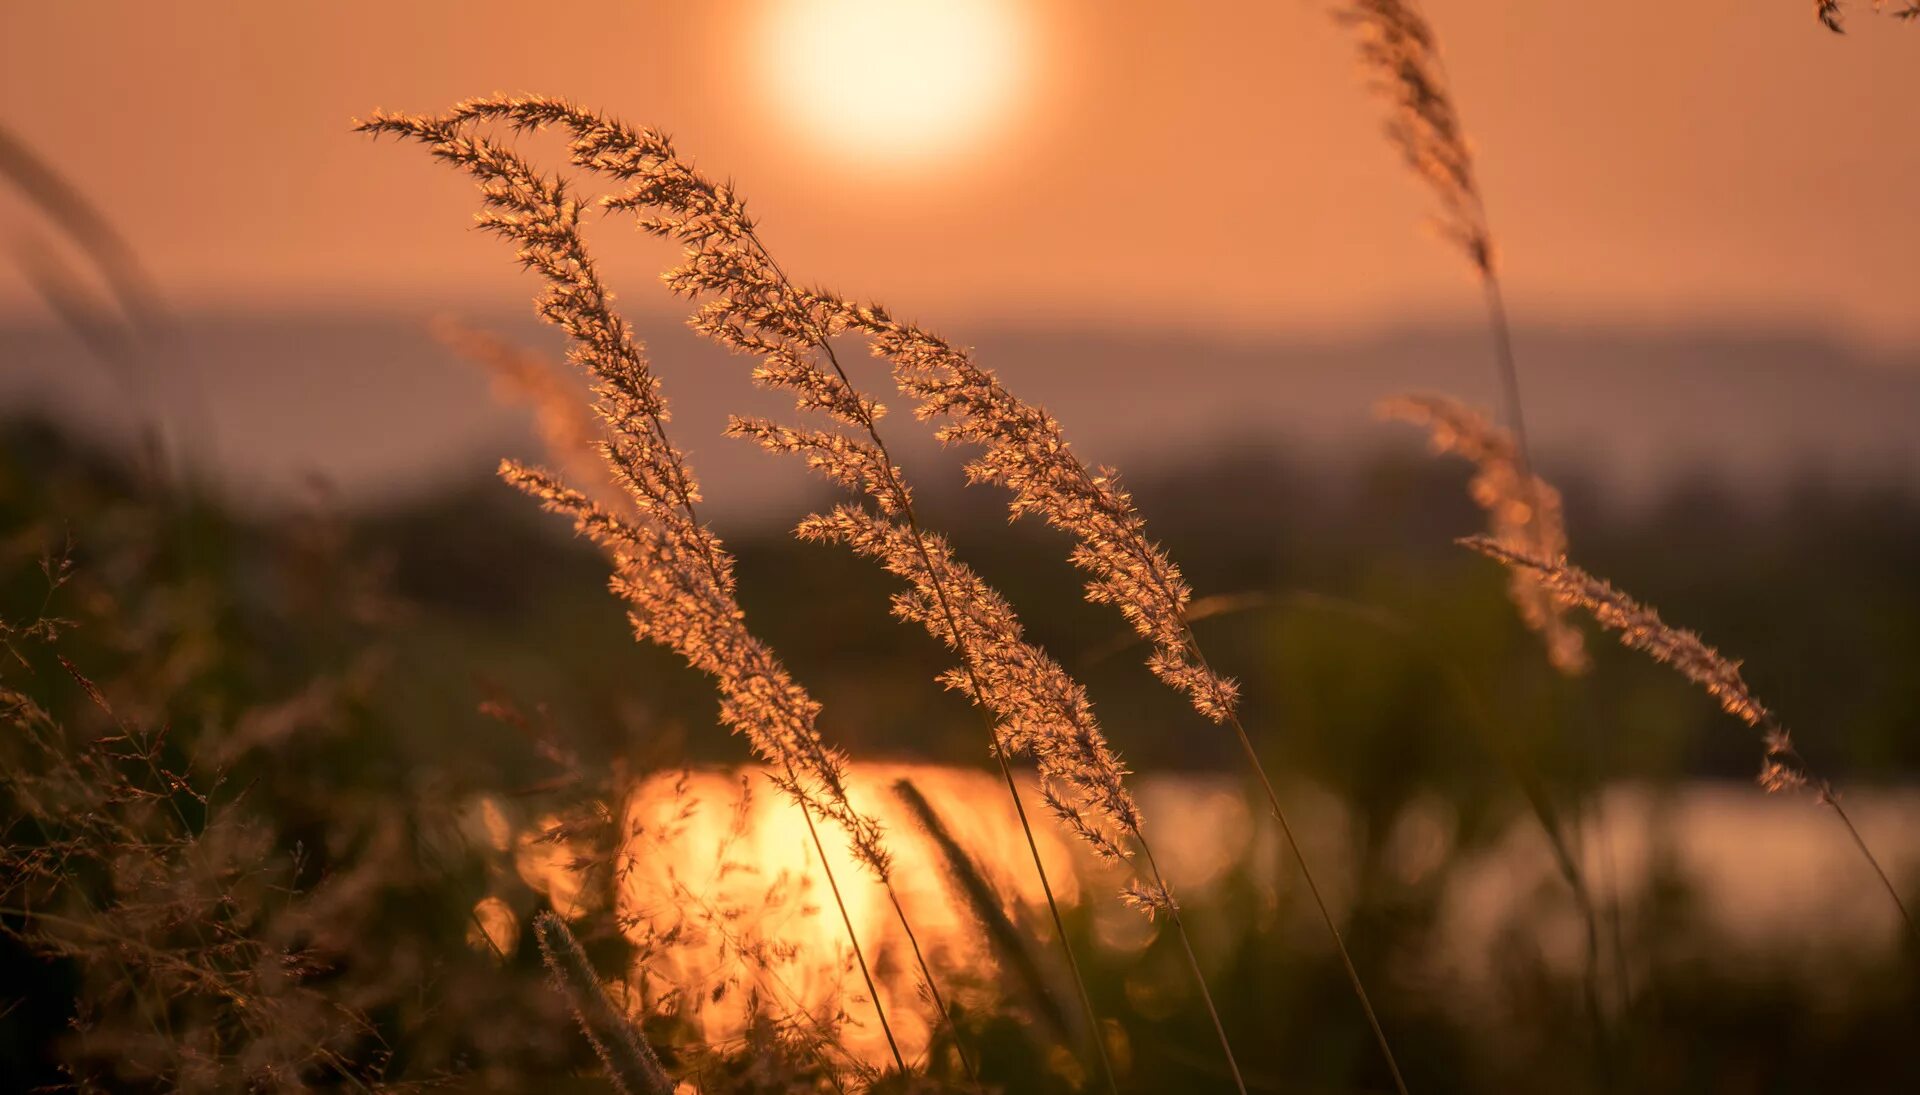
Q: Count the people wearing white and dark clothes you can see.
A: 0